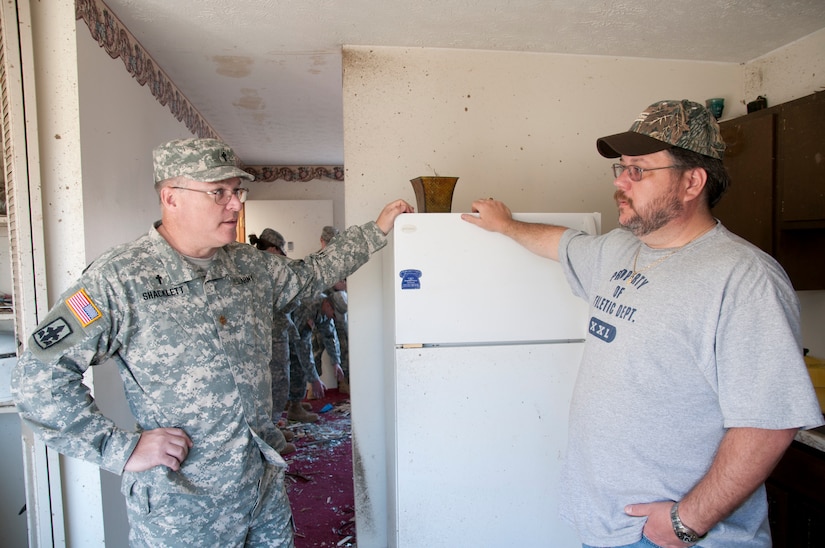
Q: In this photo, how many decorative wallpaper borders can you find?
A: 2